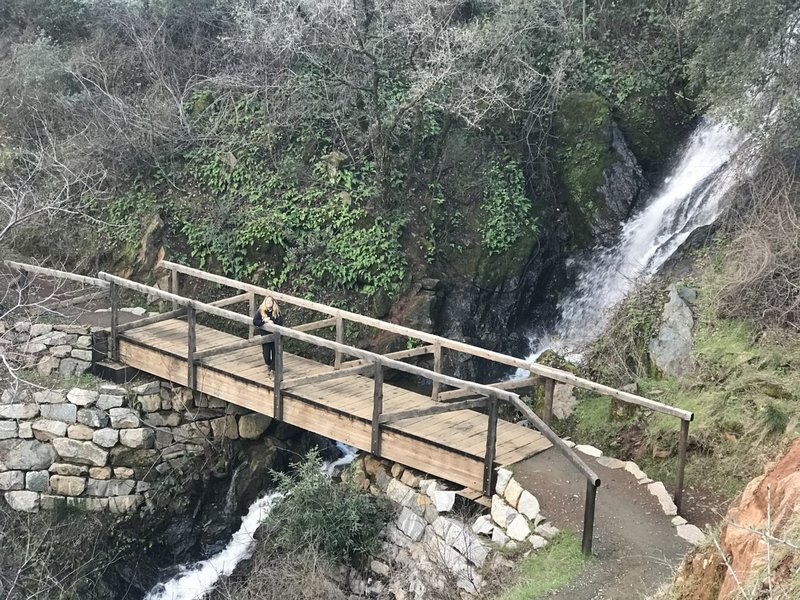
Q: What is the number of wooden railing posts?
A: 13